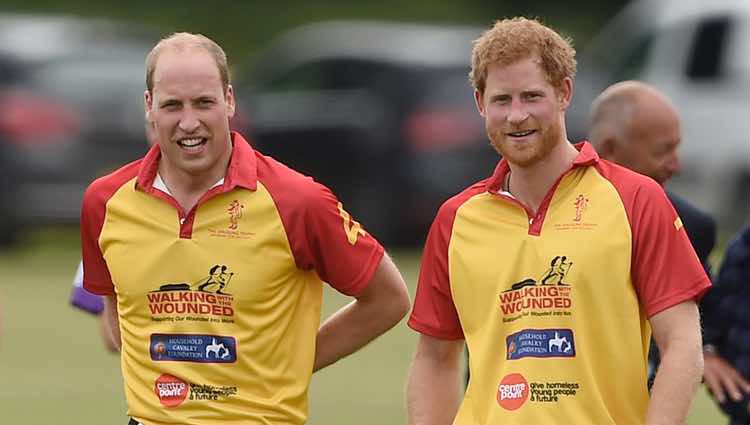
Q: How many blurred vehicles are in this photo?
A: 3